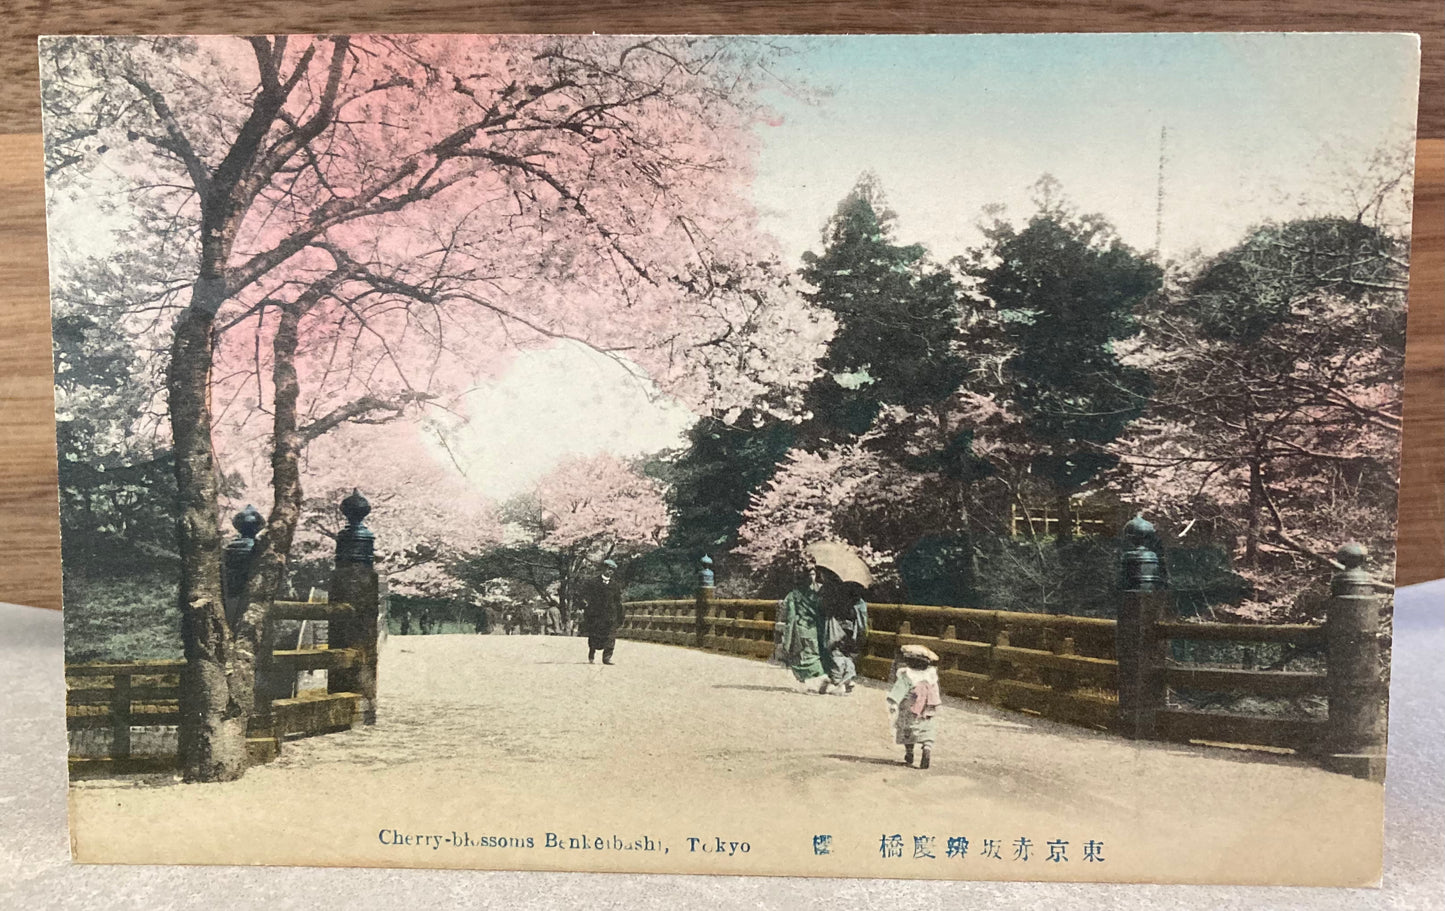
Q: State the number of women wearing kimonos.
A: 2